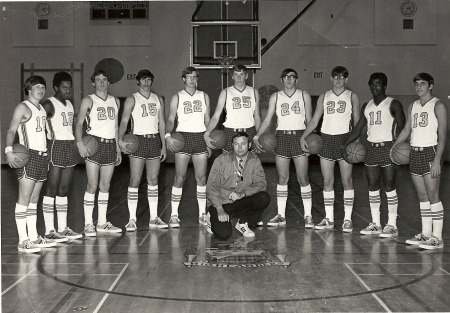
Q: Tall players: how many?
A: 10